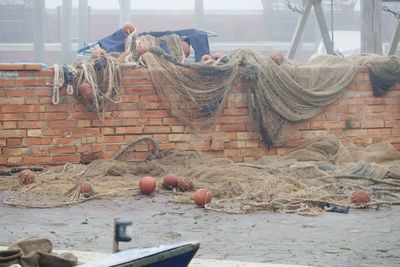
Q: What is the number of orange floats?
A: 15